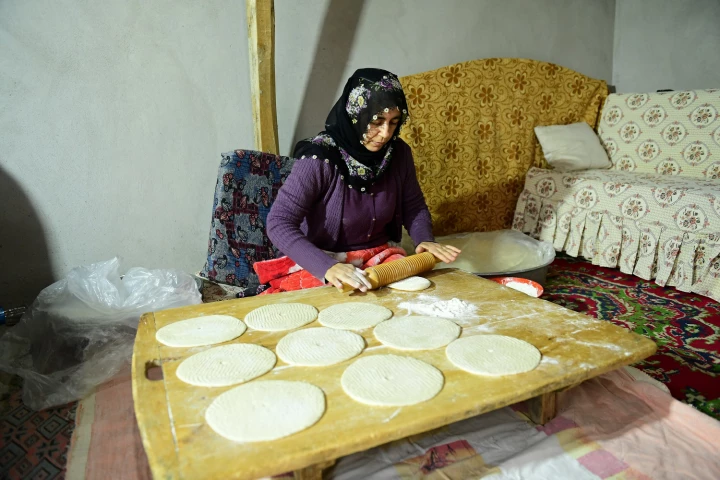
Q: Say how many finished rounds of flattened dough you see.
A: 9